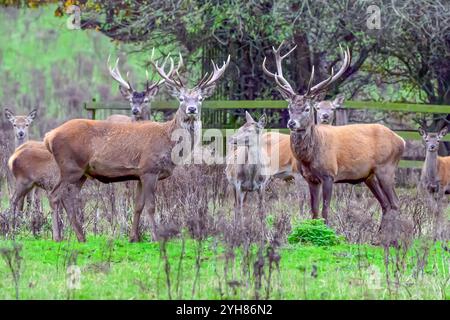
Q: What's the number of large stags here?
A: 3